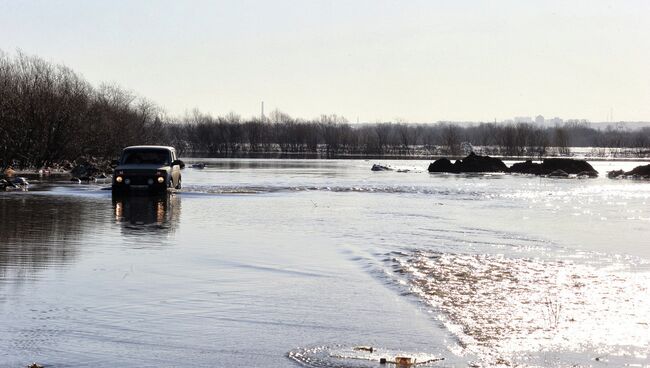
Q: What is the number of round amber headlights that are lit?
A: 2